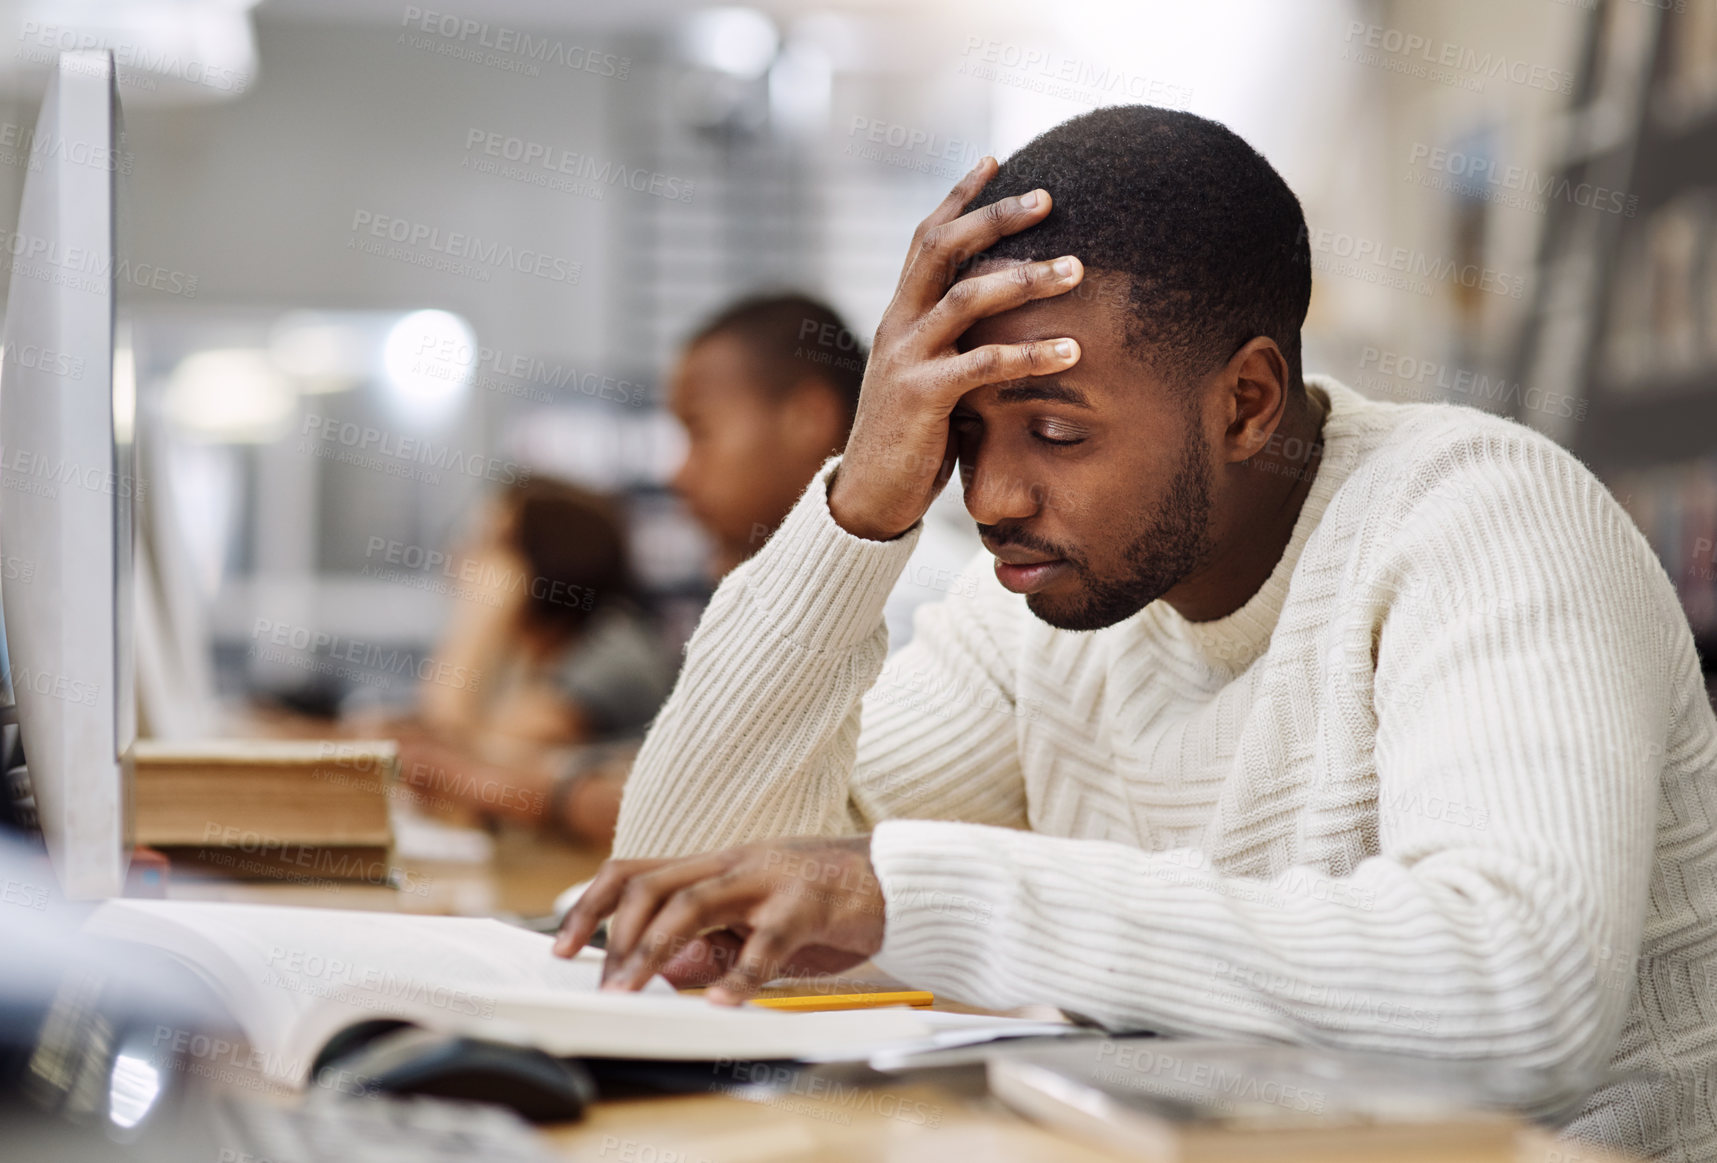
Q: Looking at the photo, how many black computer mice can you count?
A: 1